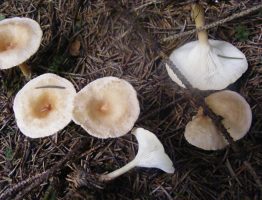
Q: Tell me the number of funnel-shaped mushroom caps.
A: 6